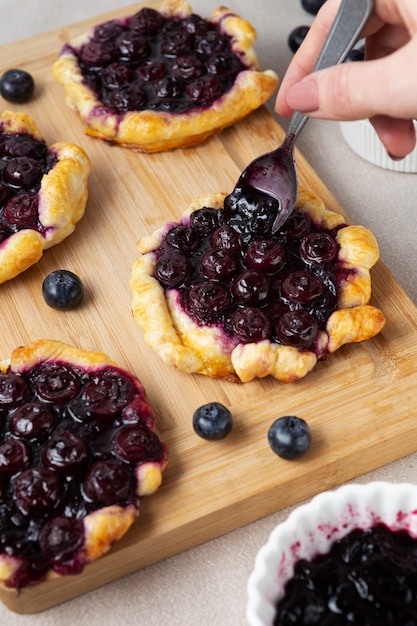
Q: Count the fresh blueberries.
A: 7